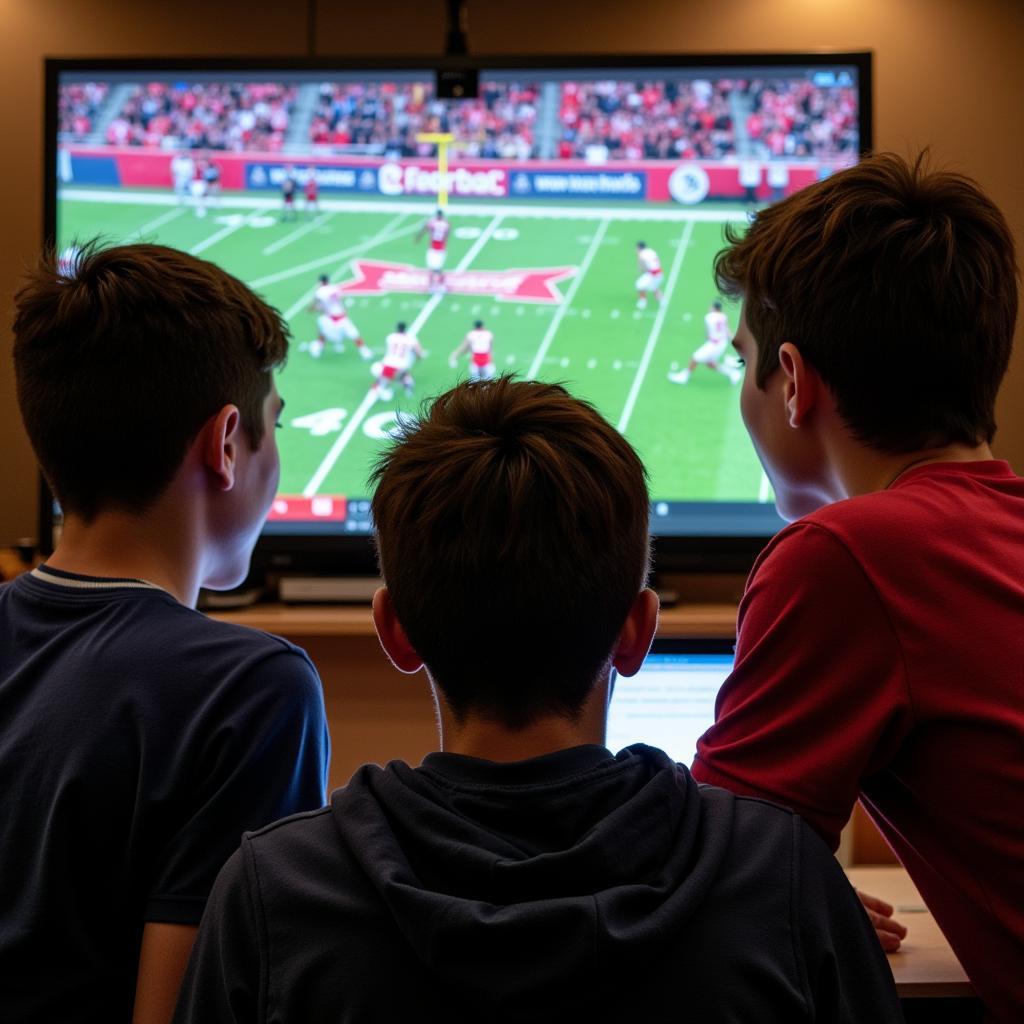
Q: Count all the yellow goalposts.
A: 1